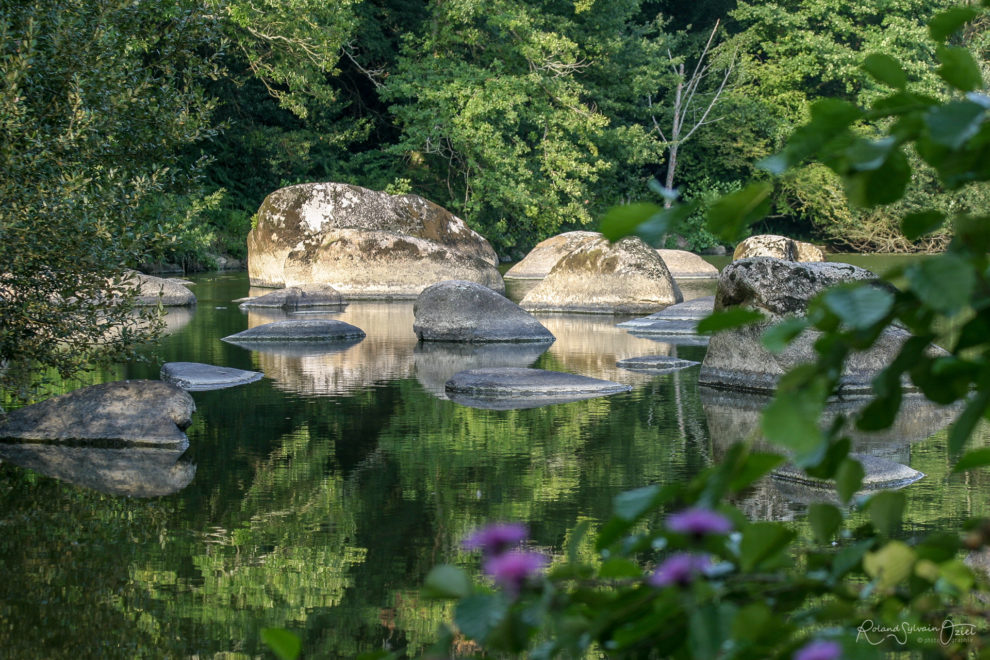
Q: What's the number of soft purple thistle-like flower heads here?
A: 5